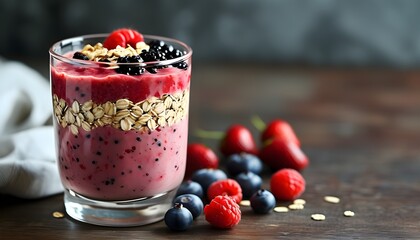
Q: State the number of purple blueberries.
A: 7